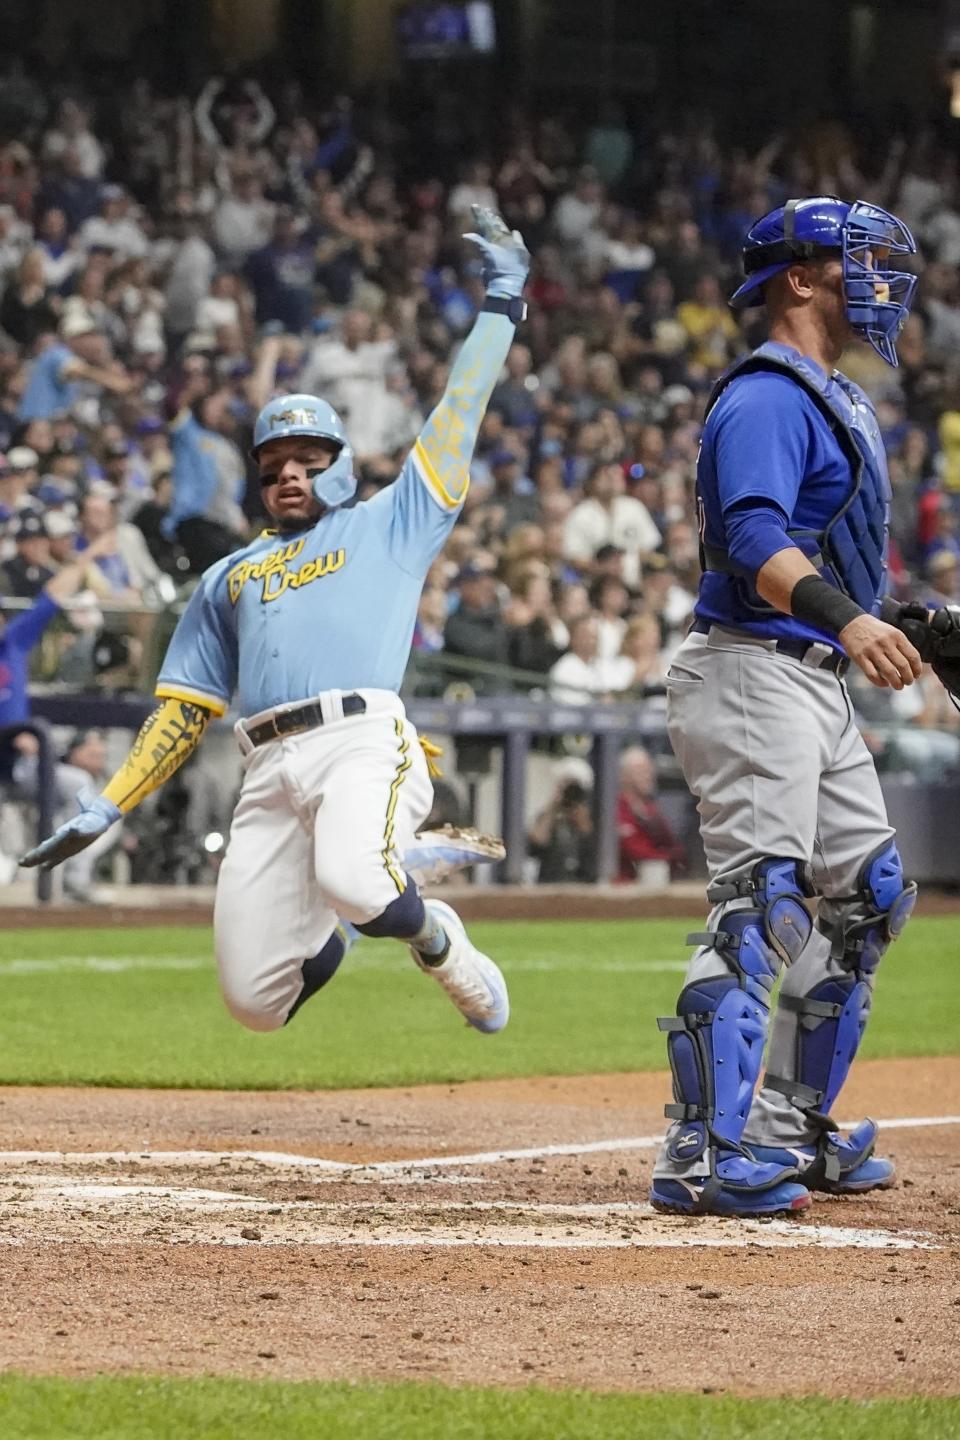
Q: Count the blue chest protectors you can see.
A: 1